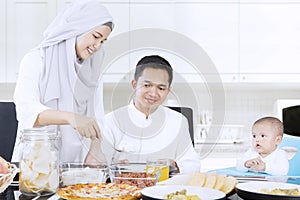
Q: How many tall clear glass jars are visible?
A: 1